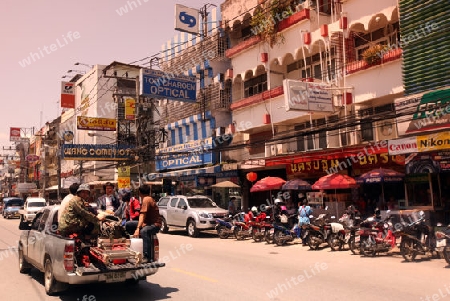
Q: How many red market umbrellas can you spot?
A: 2